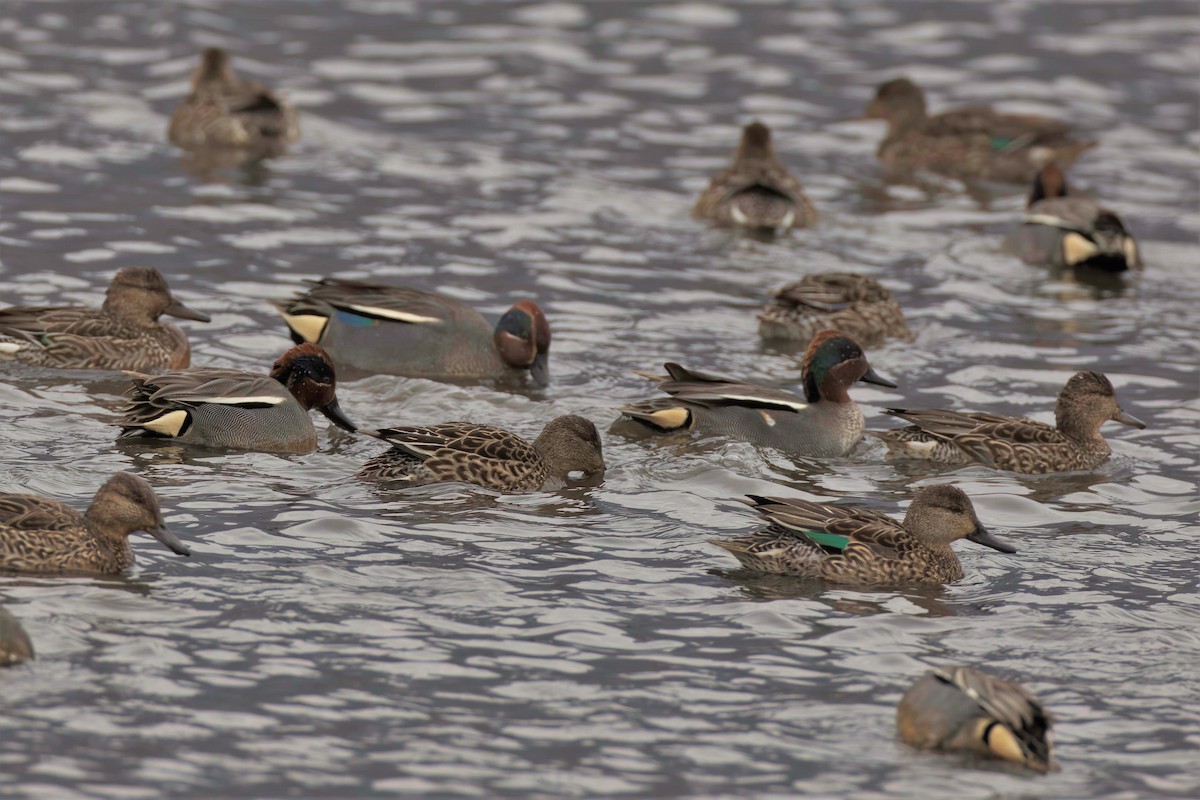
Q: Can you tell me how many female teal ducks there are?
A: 9